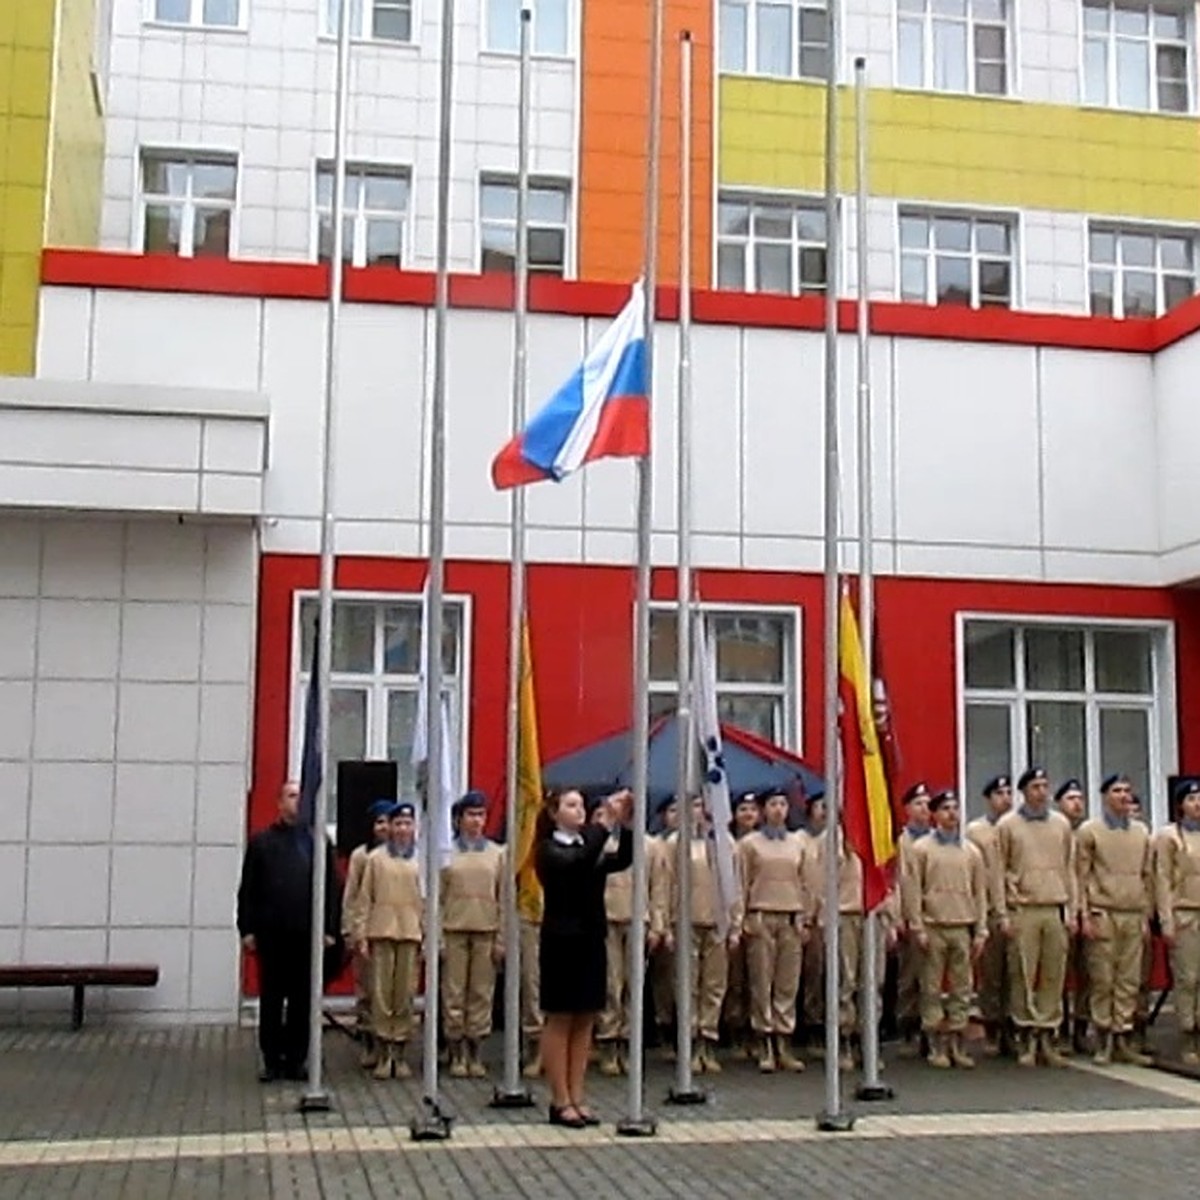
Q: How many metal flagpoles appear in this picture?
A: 7